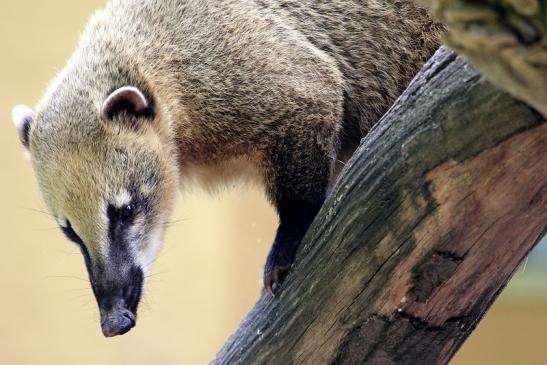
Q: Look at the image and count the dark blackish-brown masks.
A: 1